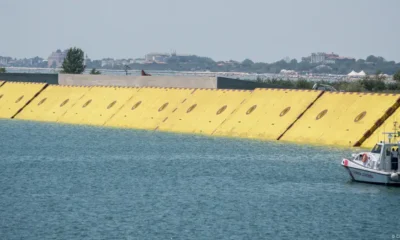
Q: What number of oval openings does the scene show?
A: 14